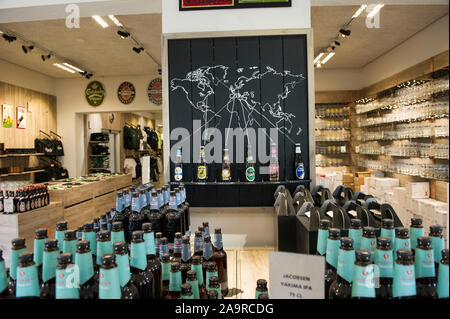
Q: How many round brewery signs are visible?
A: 3